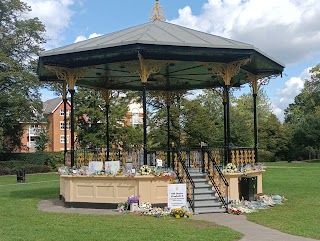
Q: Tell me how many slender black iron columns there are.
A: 8